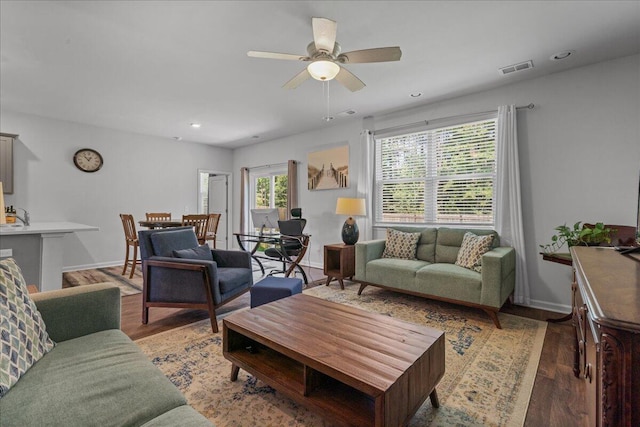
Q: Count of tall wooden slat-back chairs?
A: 4